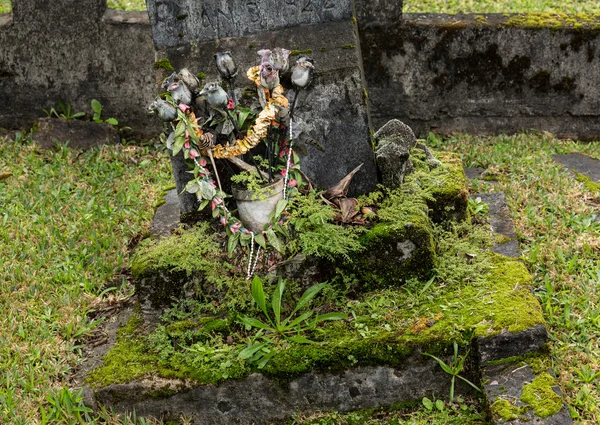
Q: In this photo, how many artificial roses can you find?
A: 10